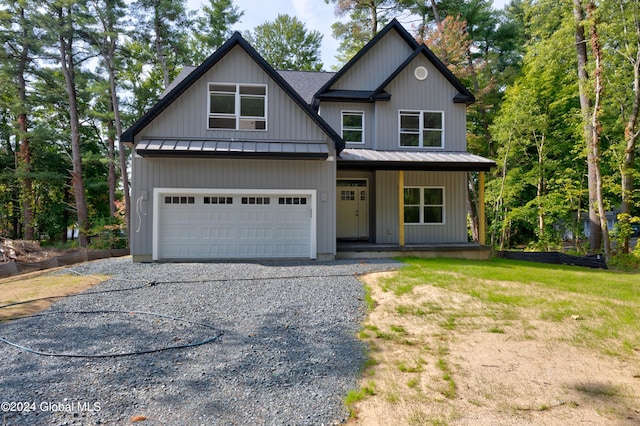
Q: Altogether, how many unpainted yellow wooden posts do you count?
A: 2